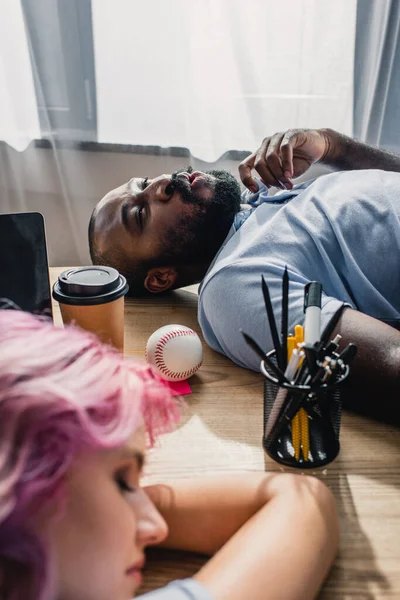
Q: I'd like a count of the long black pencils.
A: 3